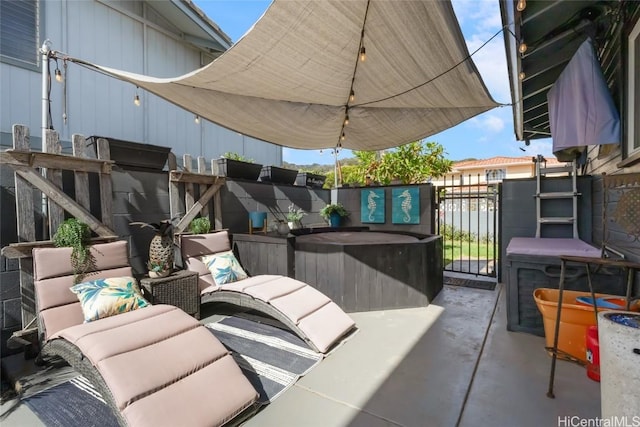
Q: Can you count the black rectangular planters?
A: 4